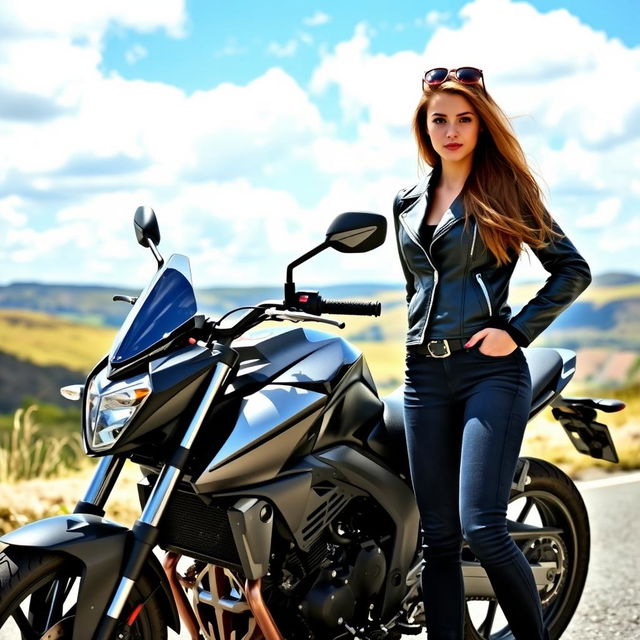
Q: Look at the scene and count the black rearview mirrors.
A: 2